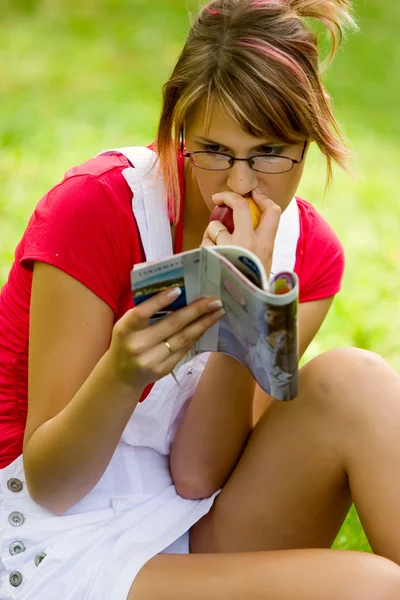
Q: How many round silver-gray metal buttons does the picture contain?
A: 5